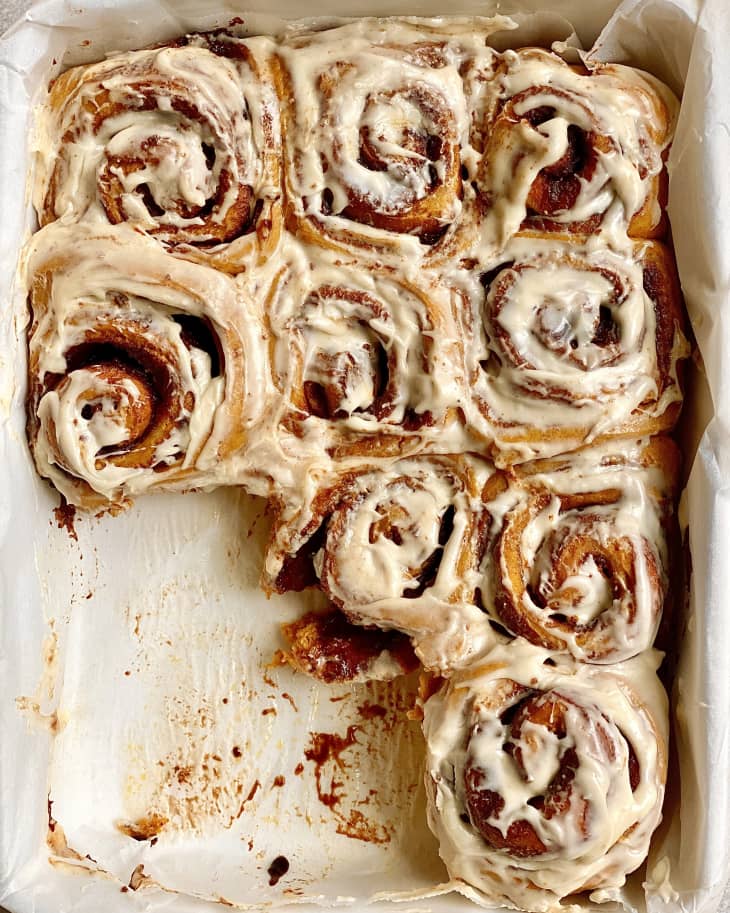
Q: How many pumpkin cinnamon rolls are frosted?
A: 9